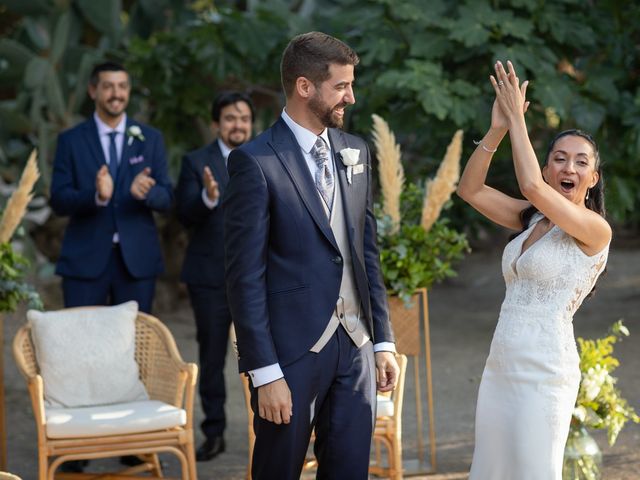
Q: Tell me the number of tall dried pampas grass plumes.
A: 3